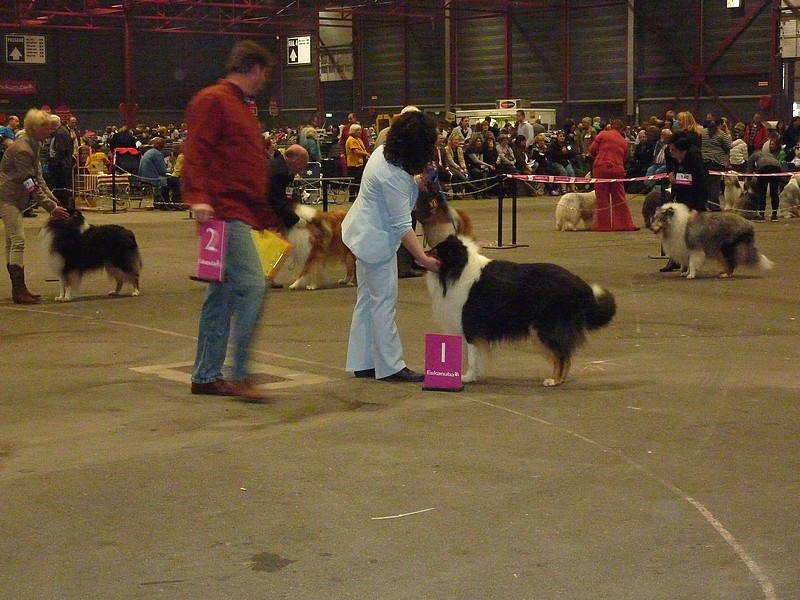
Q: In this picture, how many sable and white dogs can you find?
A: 2